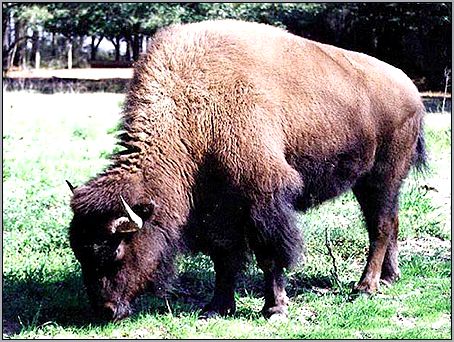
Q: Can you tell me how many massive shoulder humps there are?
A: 1